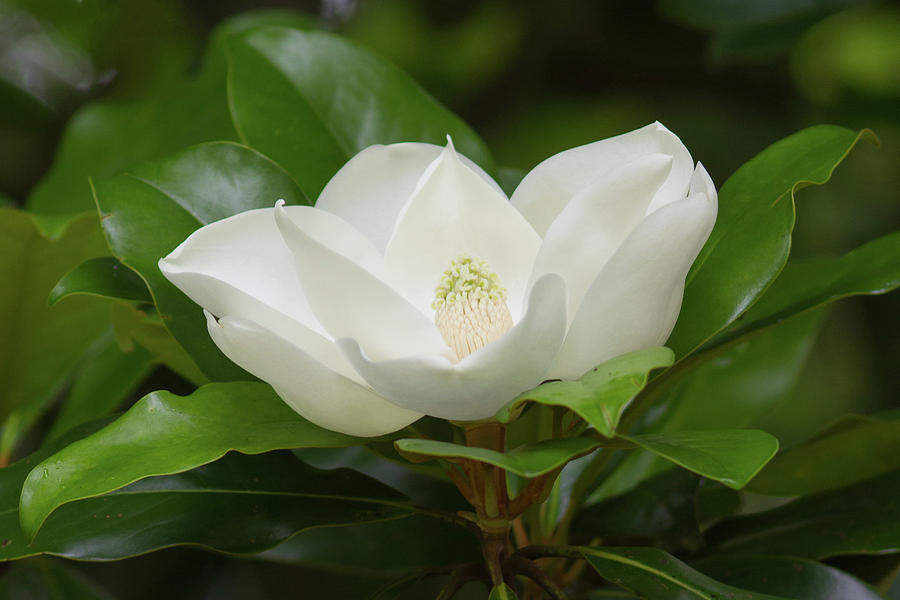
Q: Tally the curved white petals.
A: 9